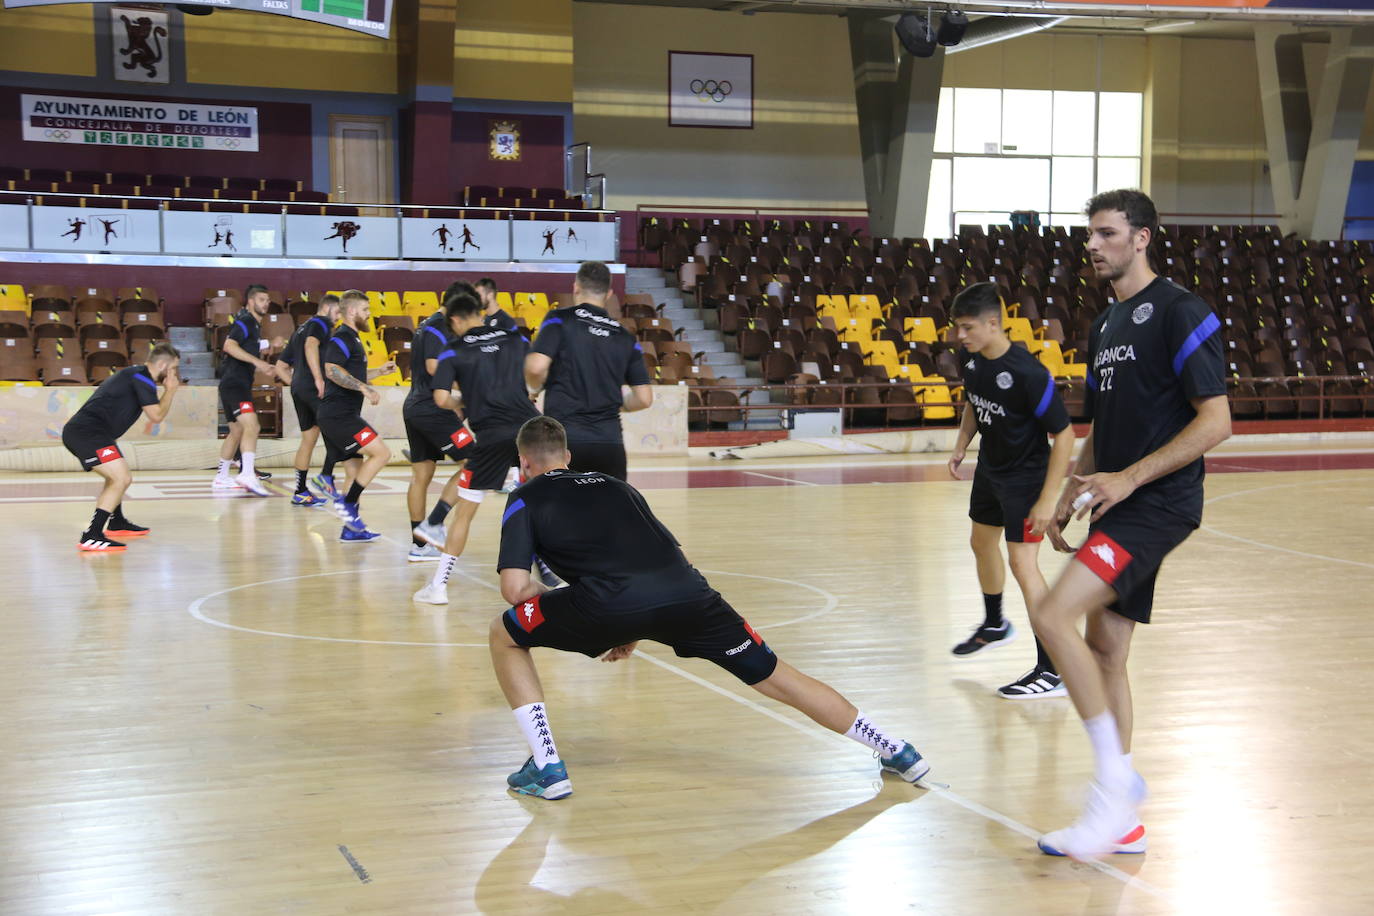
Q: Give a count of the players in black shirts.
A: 11